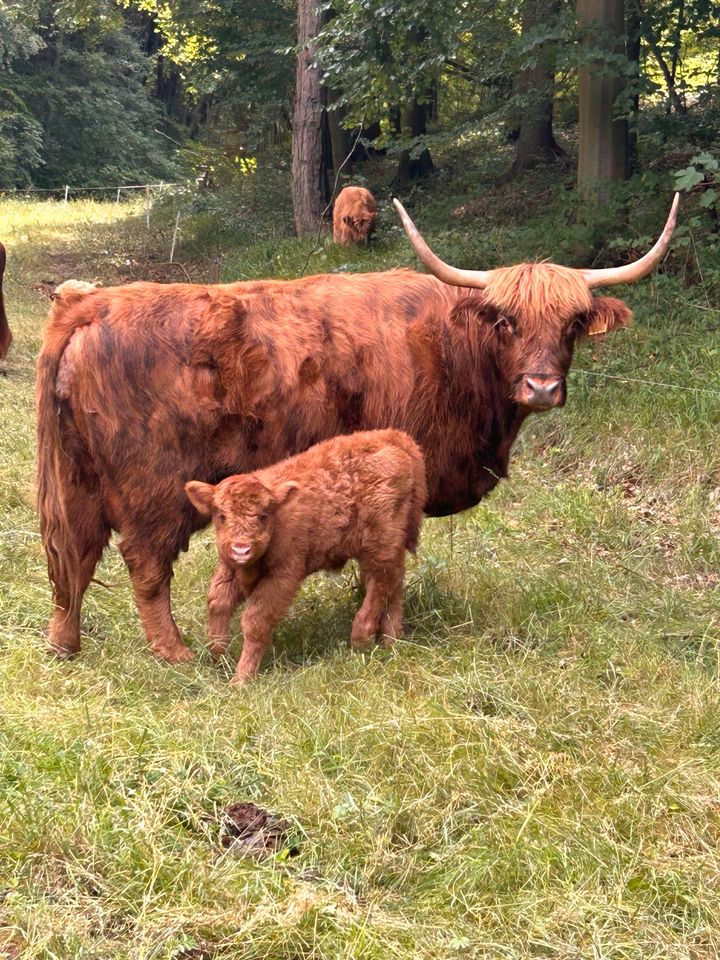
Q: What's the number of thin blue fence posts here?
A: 0